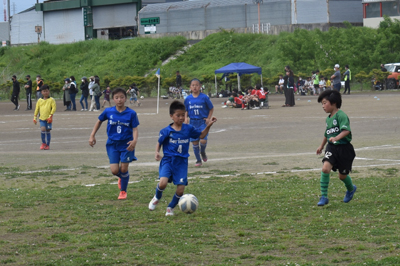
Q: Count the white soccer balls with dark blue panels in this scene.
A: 1